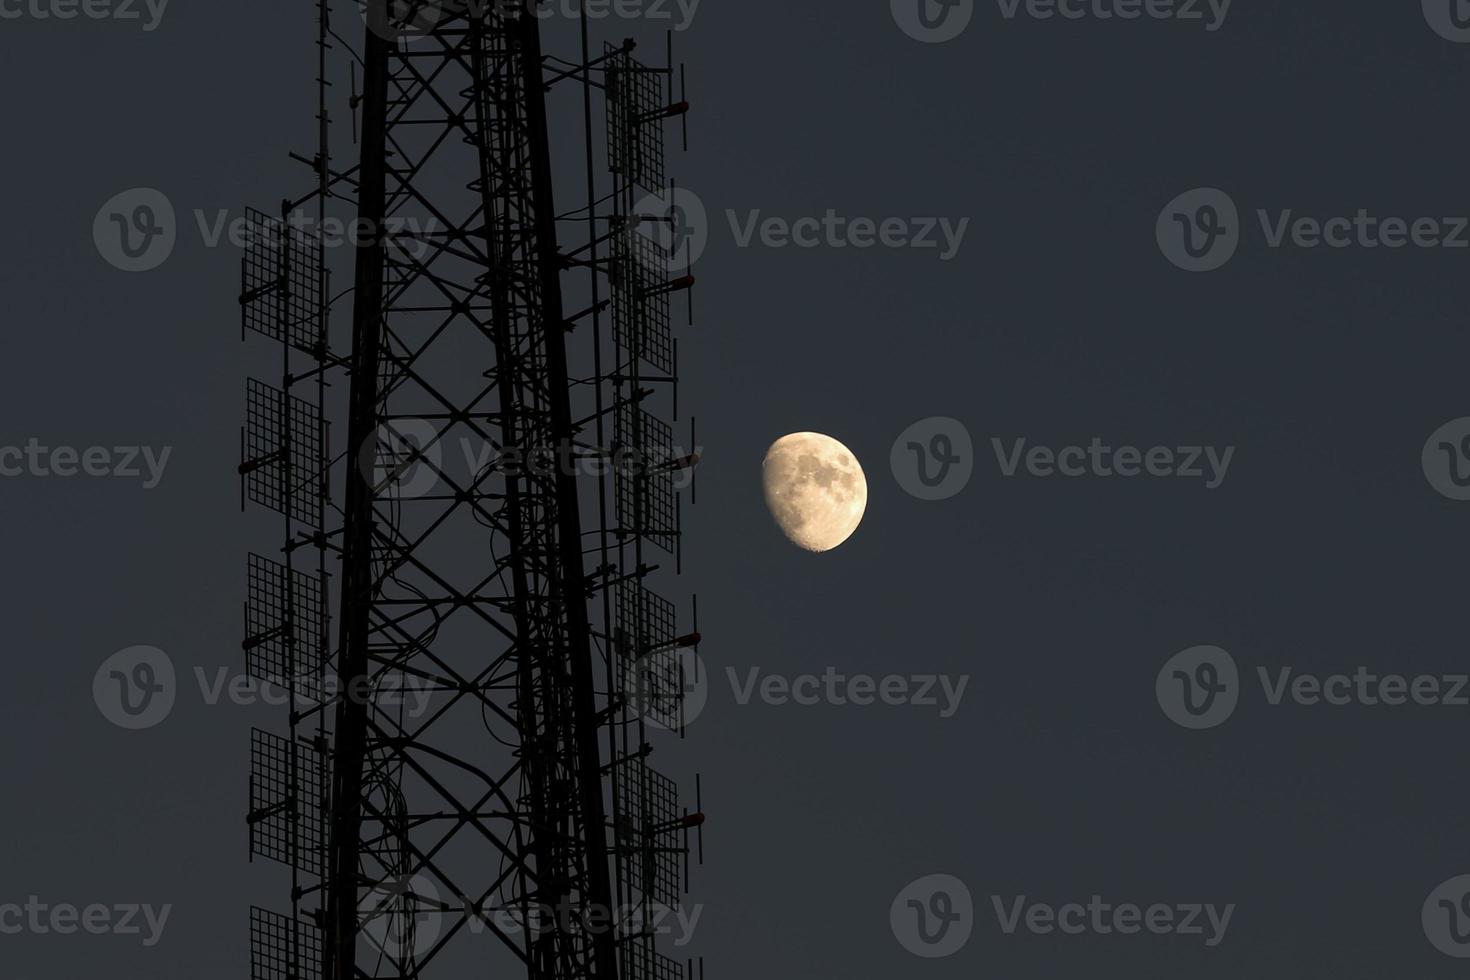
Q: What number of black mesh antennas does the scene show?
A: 11